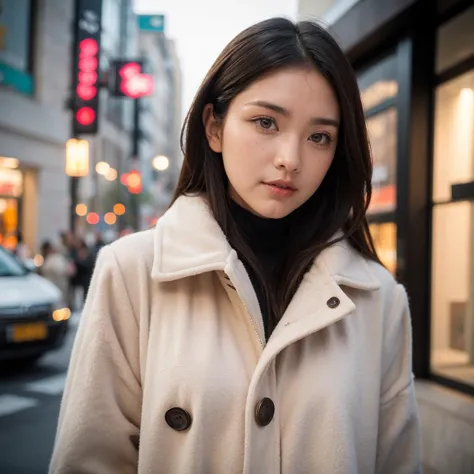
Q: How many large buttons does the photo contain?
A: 2